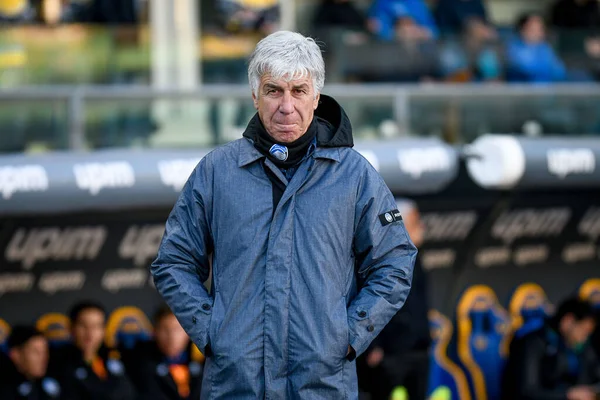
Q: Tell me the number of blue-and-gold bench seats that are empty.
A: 2